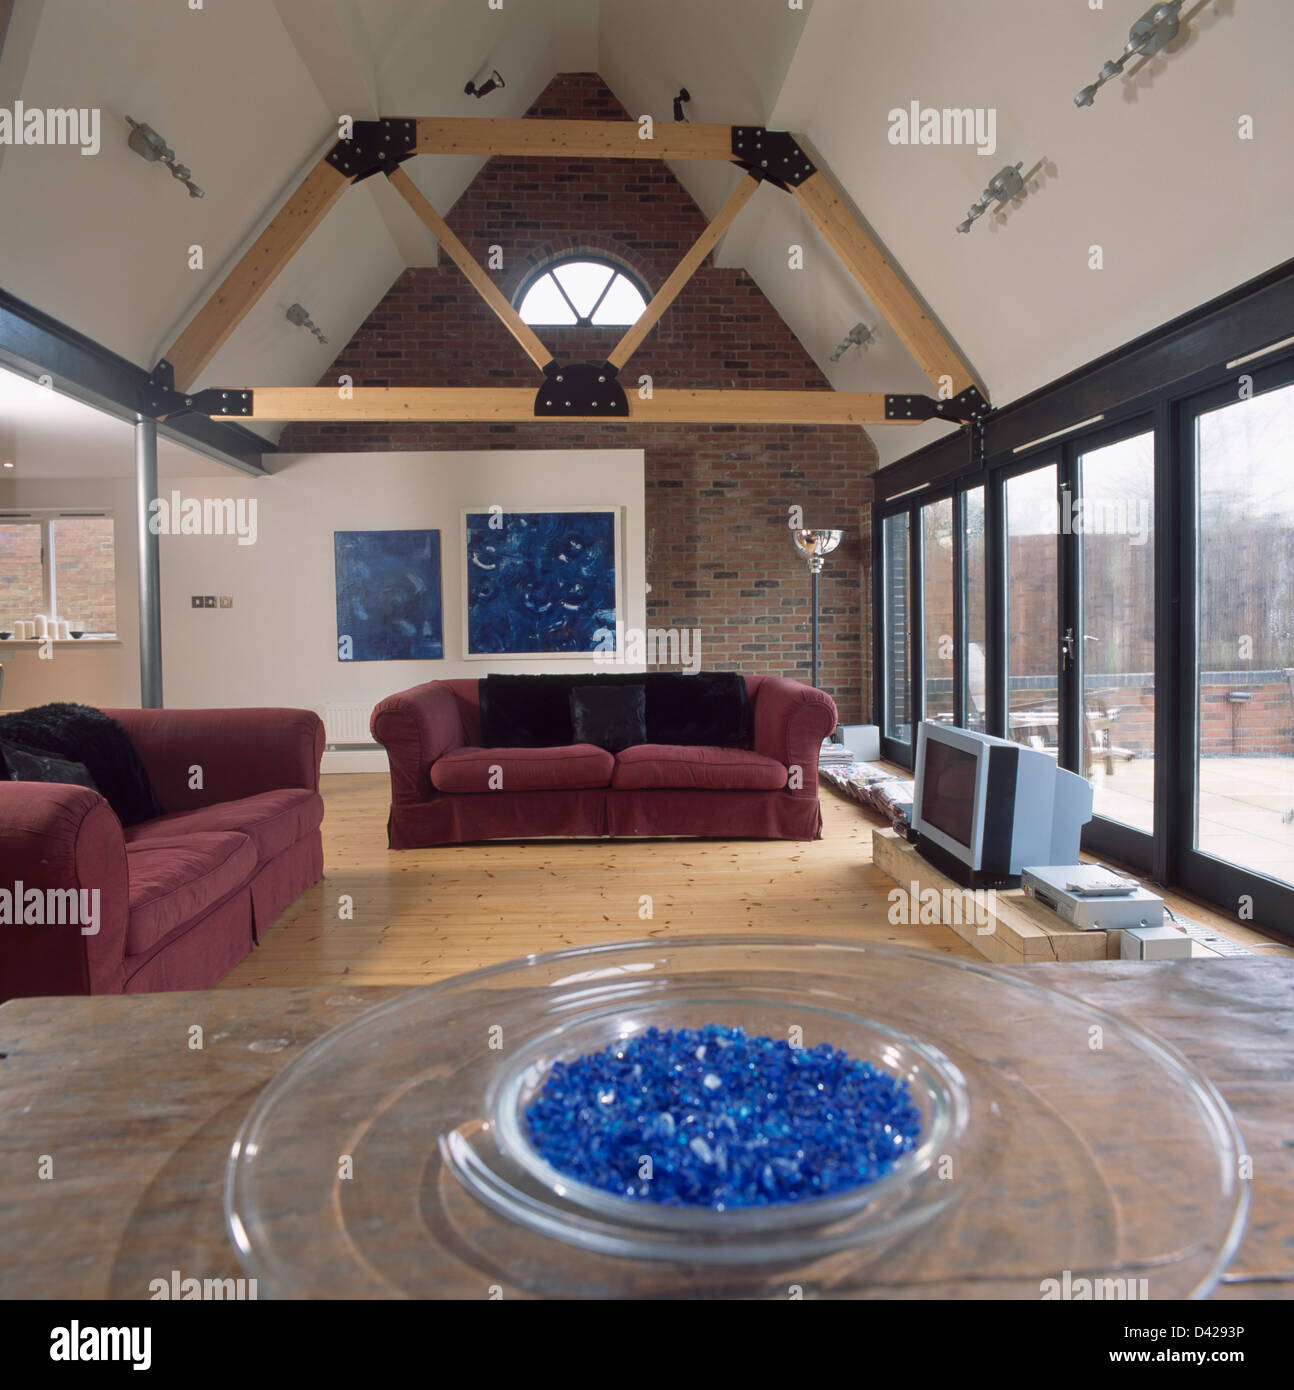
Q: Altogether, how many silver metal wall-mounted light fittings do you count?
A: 5